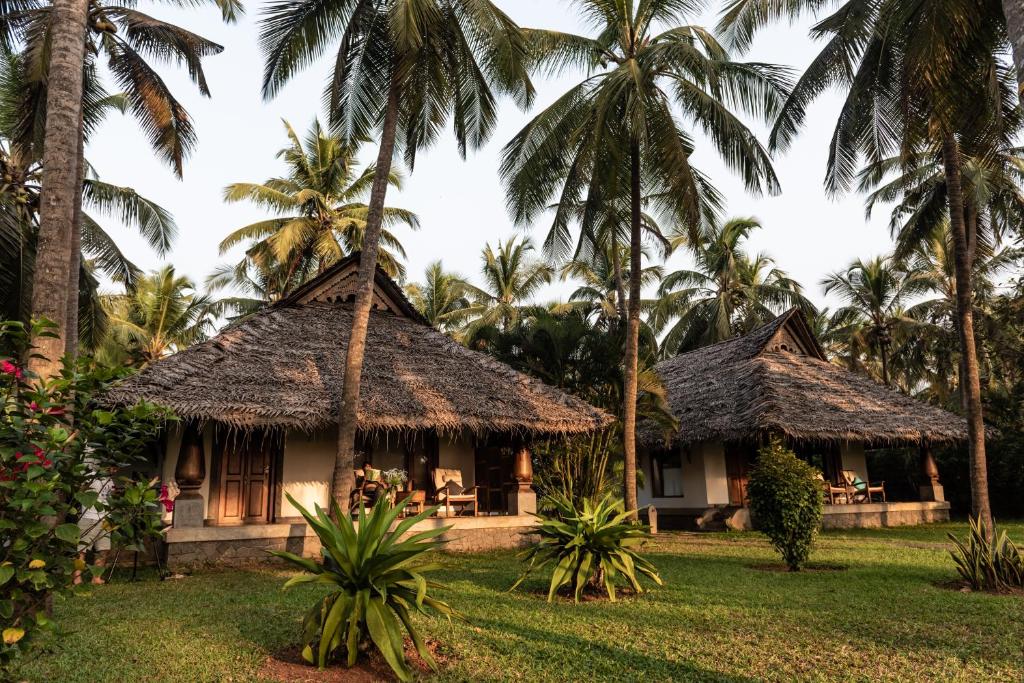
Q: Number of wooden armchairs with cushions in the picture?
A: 4